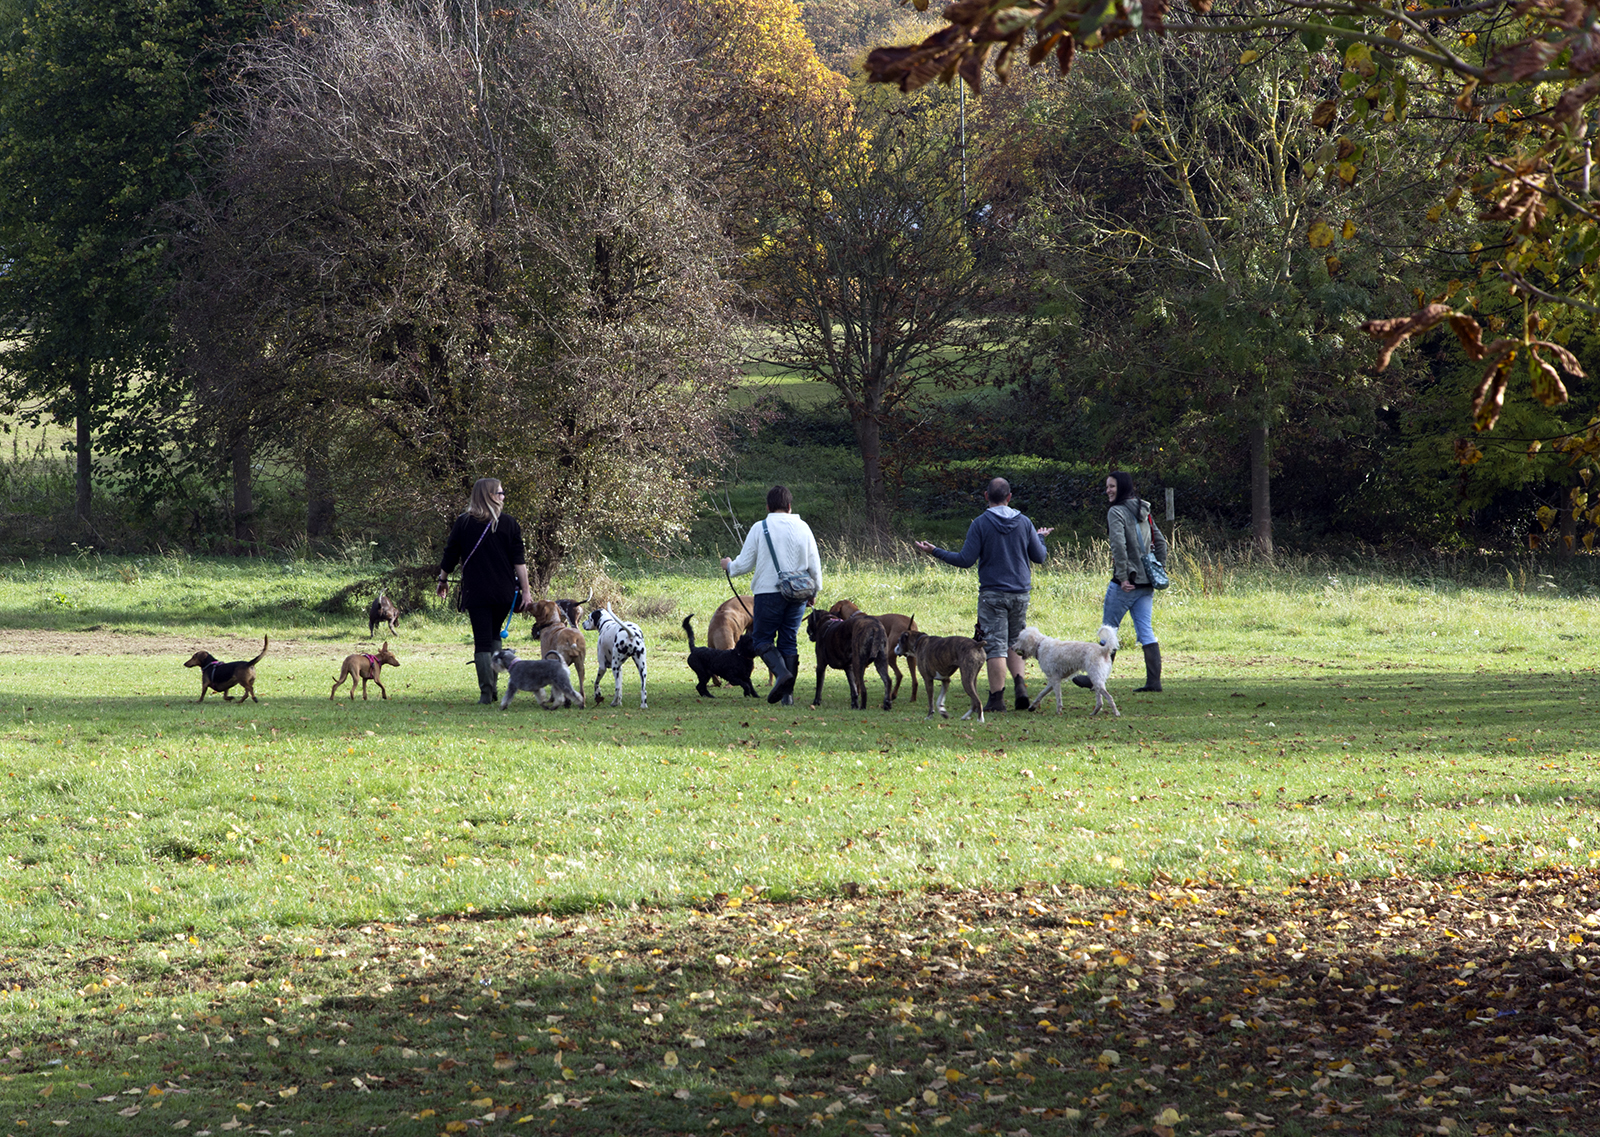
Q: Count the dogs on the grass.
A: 13